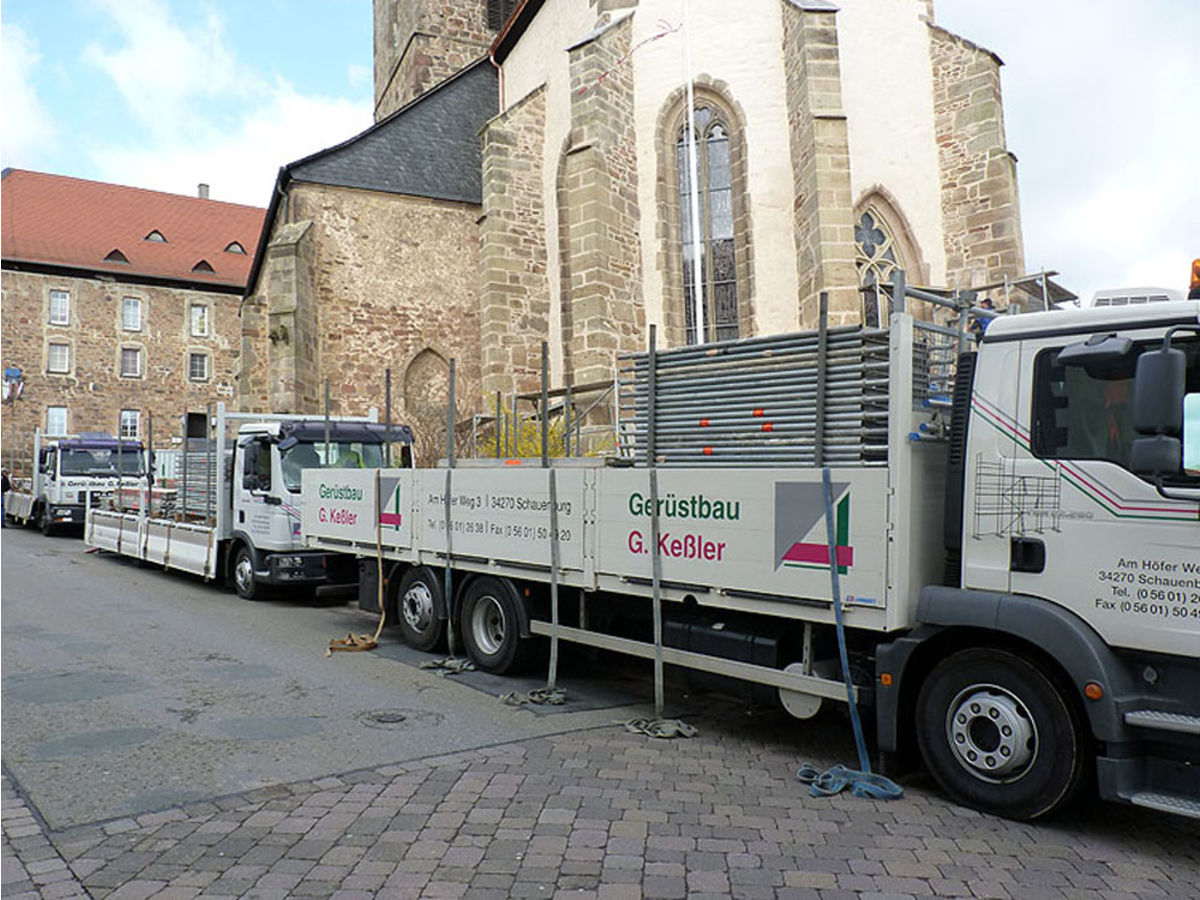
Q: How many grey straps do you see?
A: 3